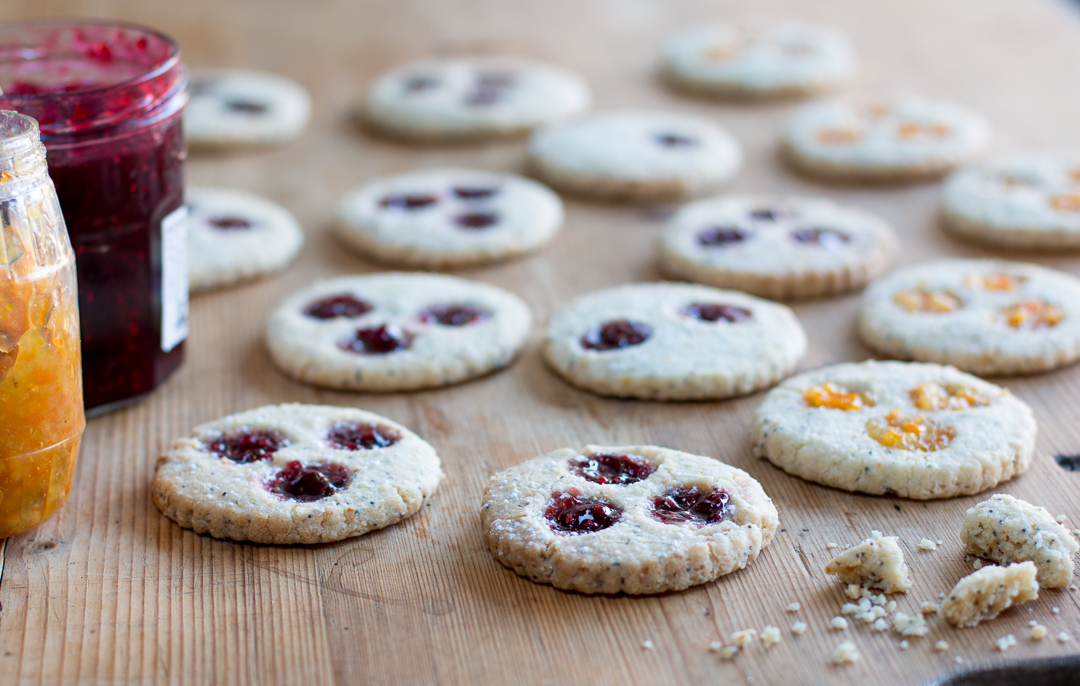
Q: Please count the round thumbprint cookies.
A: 15